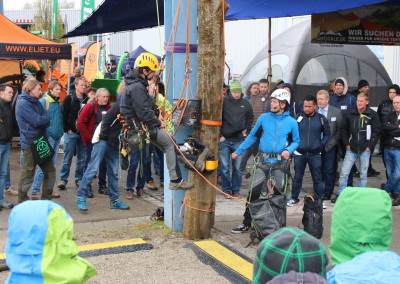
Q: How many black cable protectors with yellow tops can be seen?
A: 2